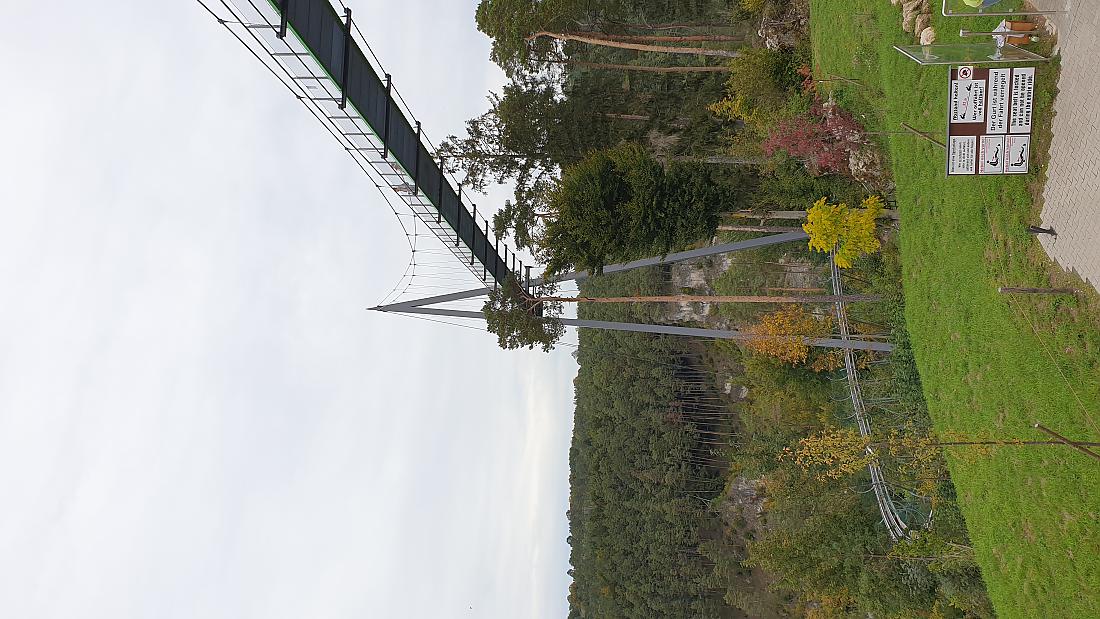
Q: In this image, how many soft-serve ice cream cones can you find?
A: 0